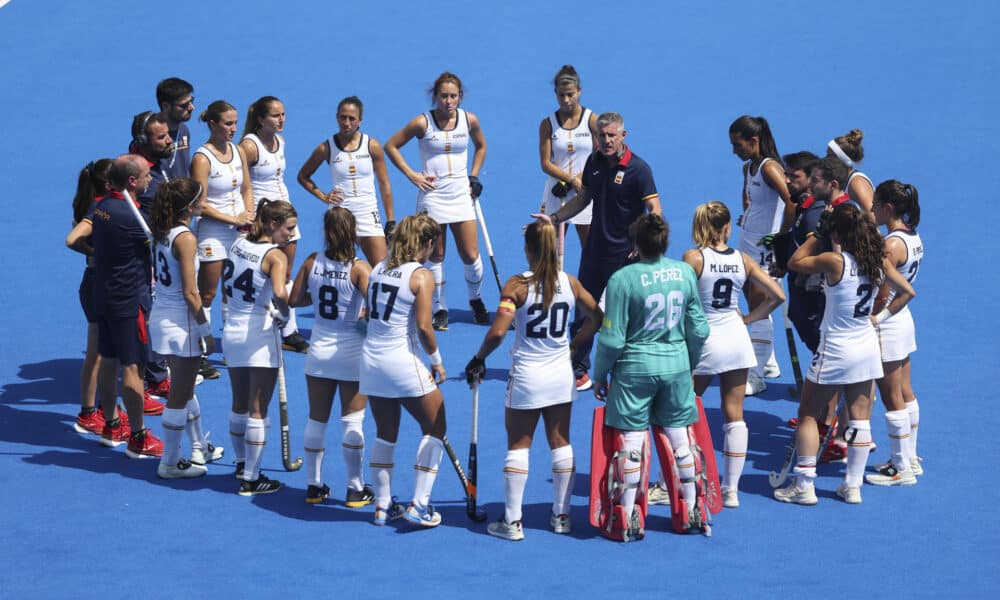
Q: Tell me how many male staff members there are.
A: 6